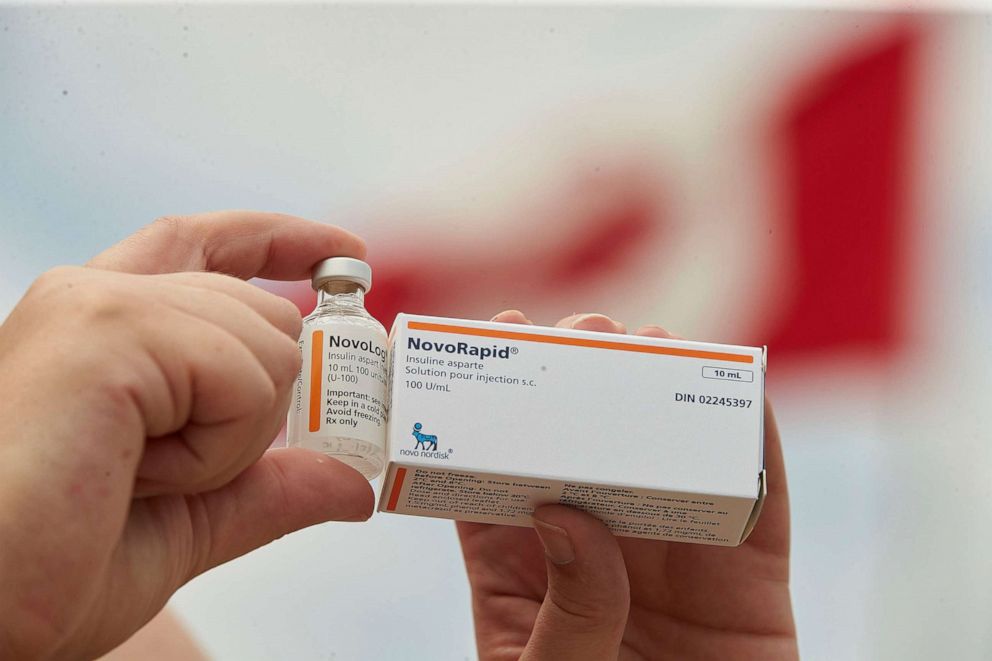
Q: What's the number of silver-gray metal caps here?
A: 1